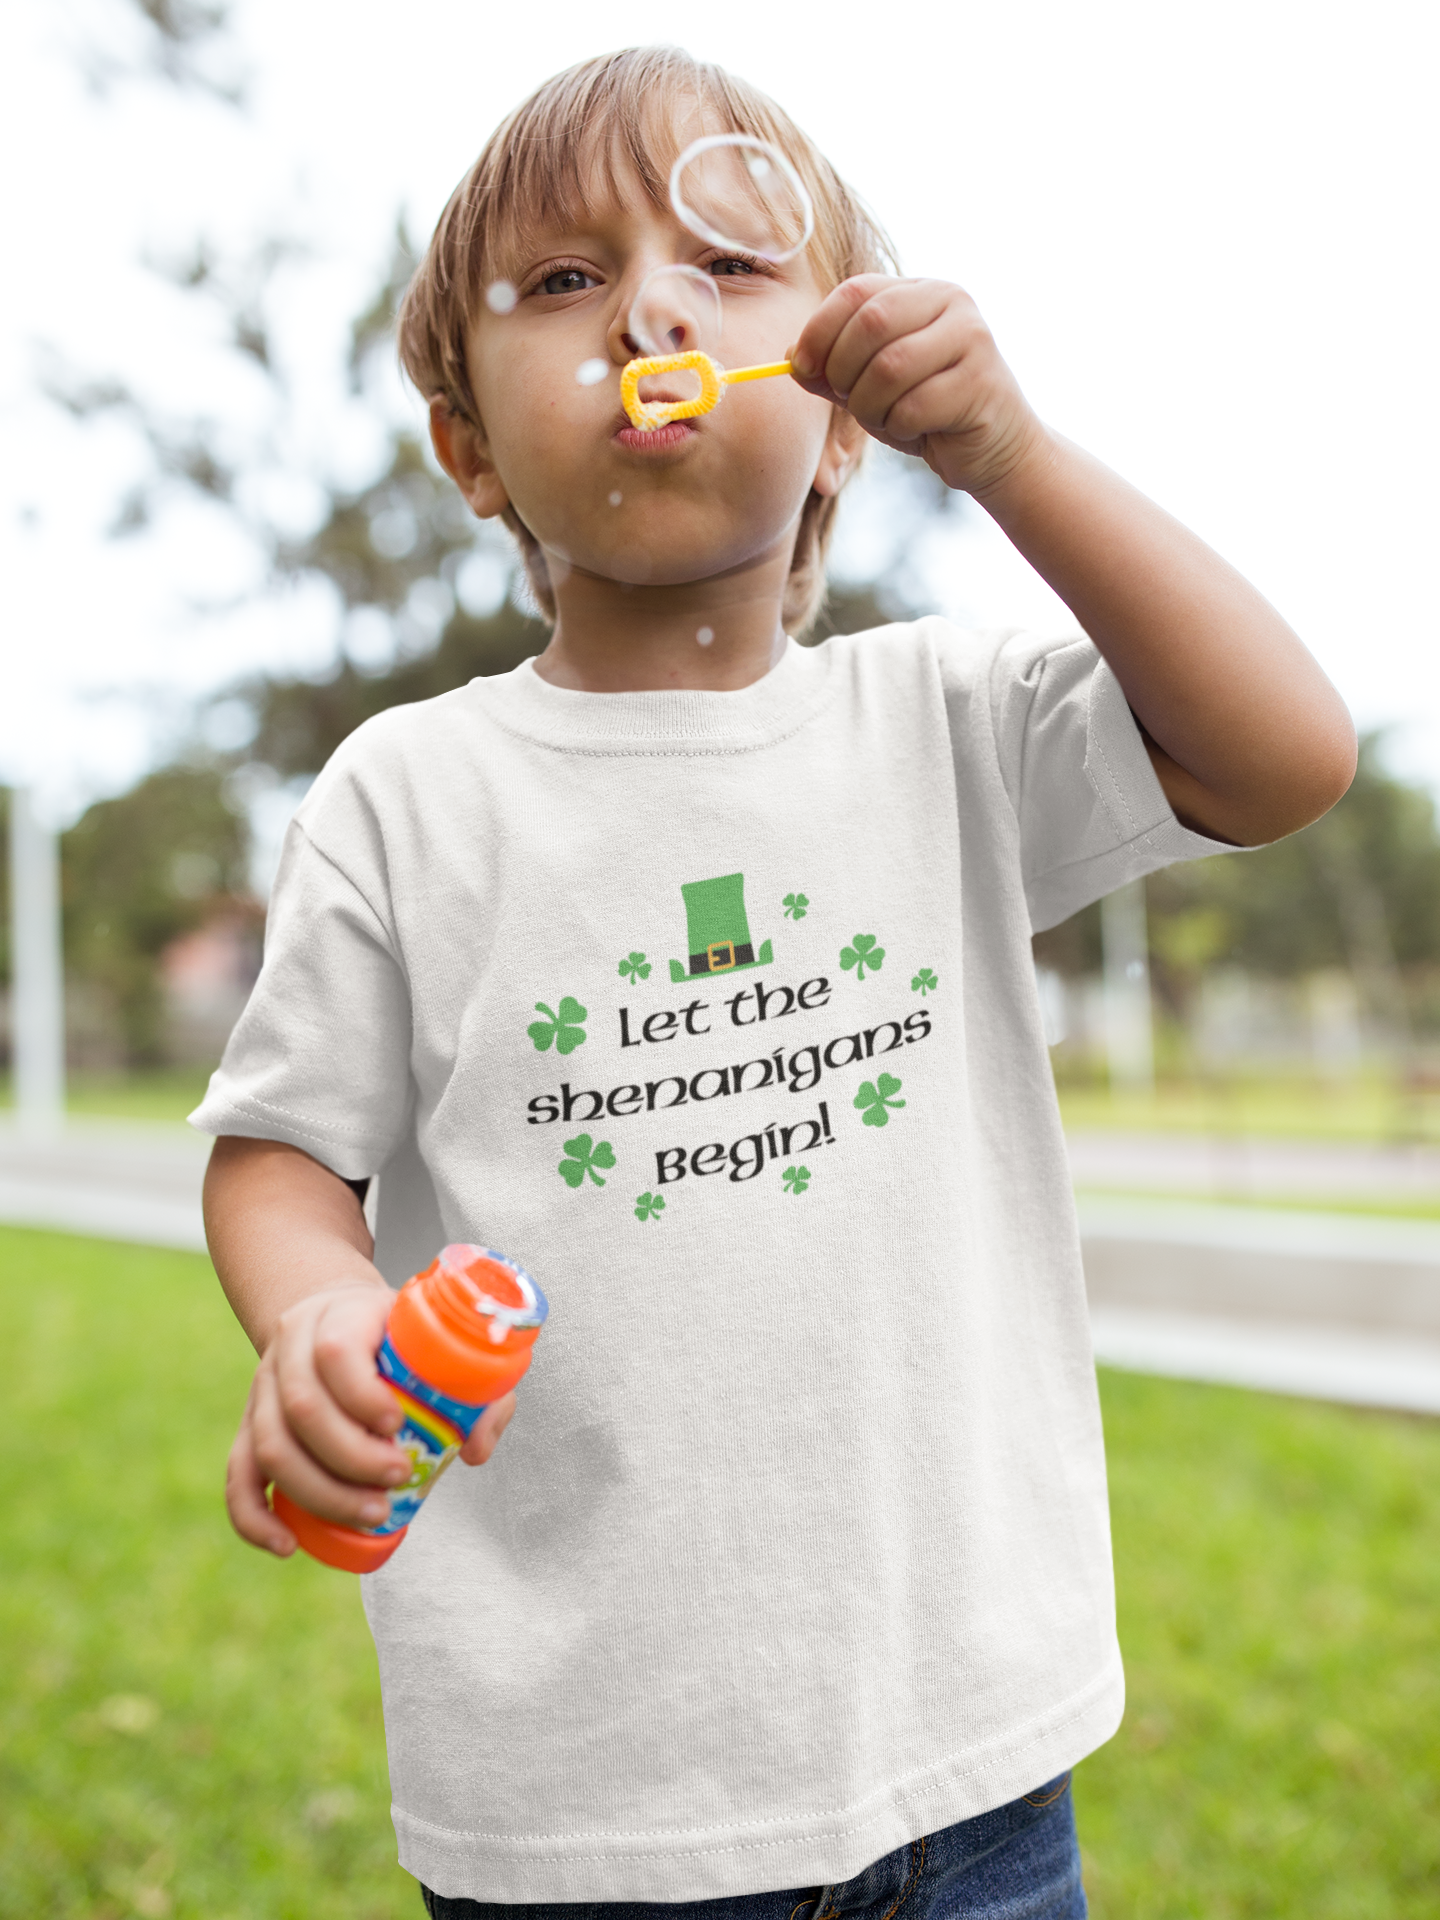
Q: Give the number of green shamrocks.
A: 9